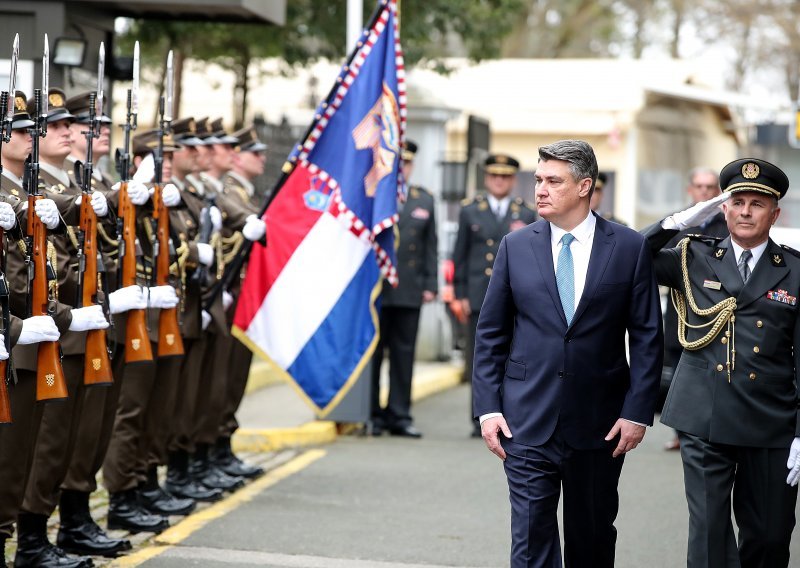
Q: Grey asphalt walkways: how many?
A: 1